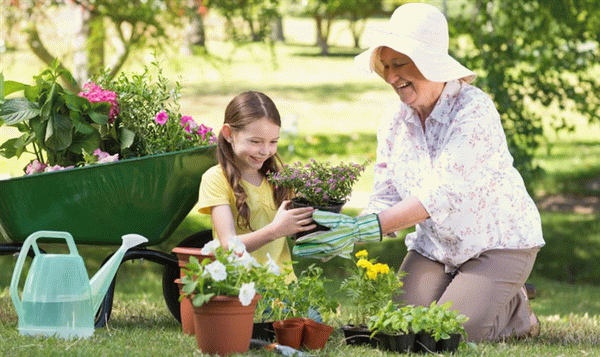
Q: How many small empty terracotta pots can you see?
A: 2